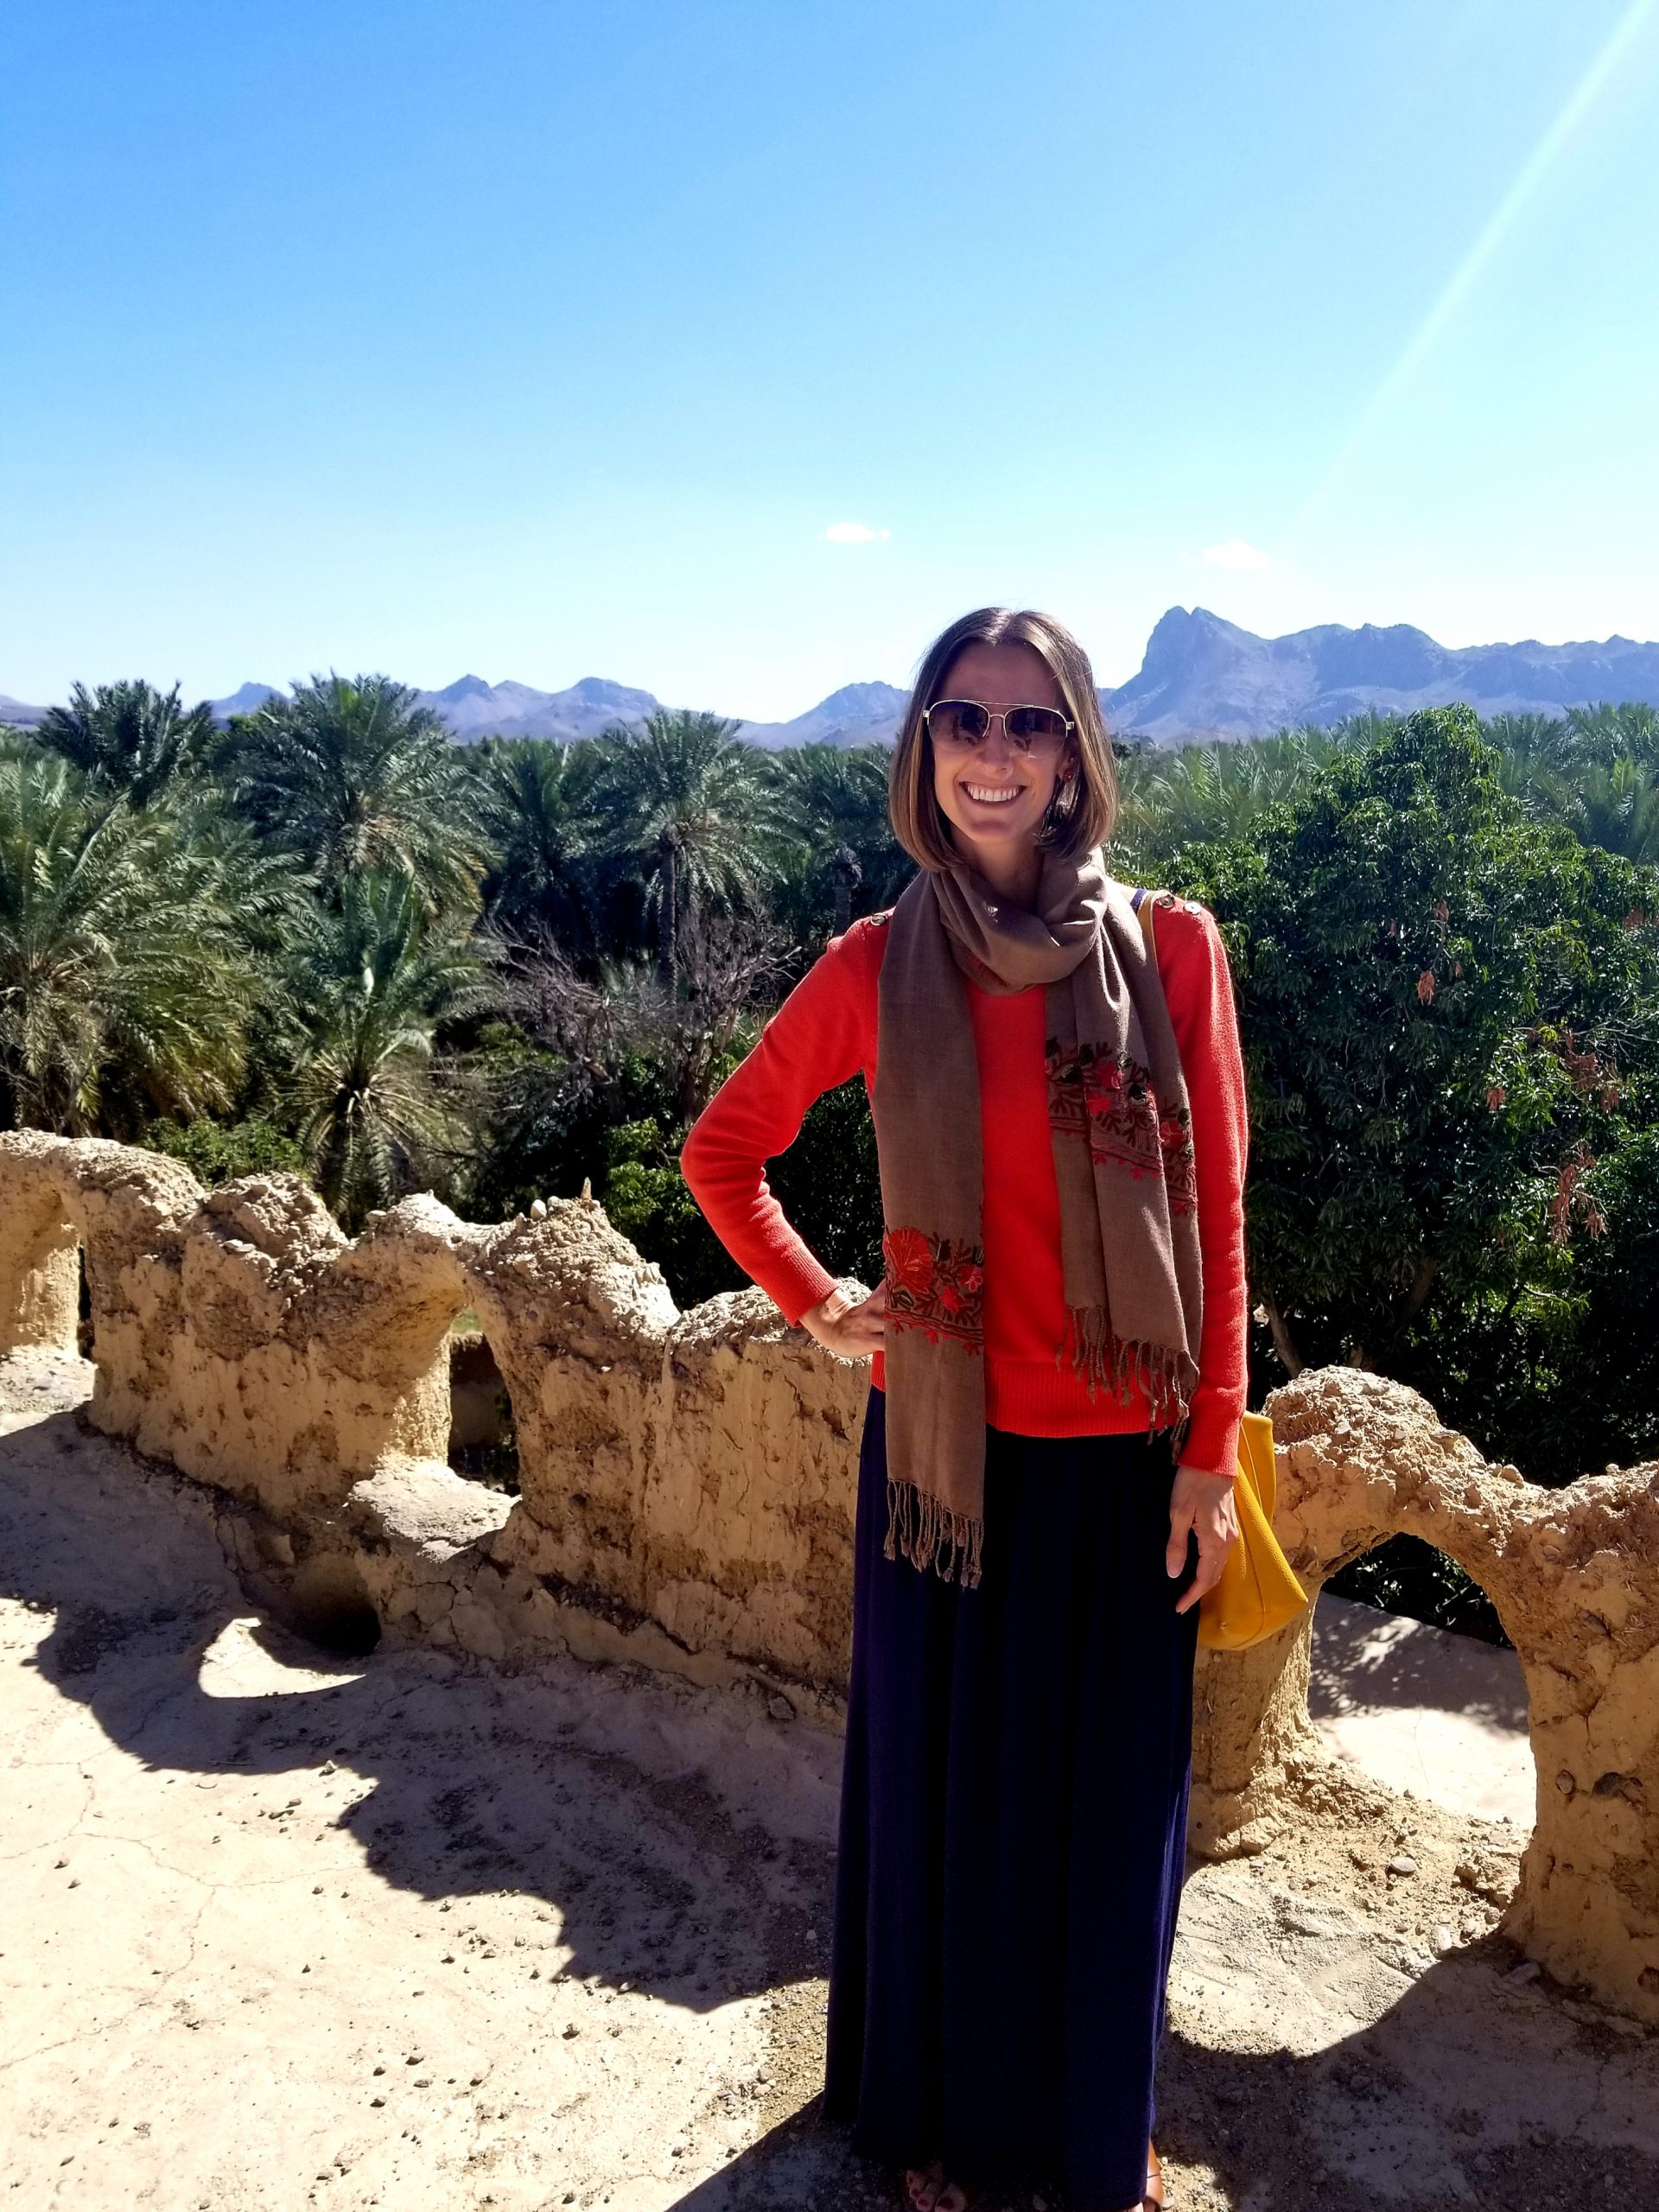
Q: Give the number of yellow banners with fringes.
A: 0